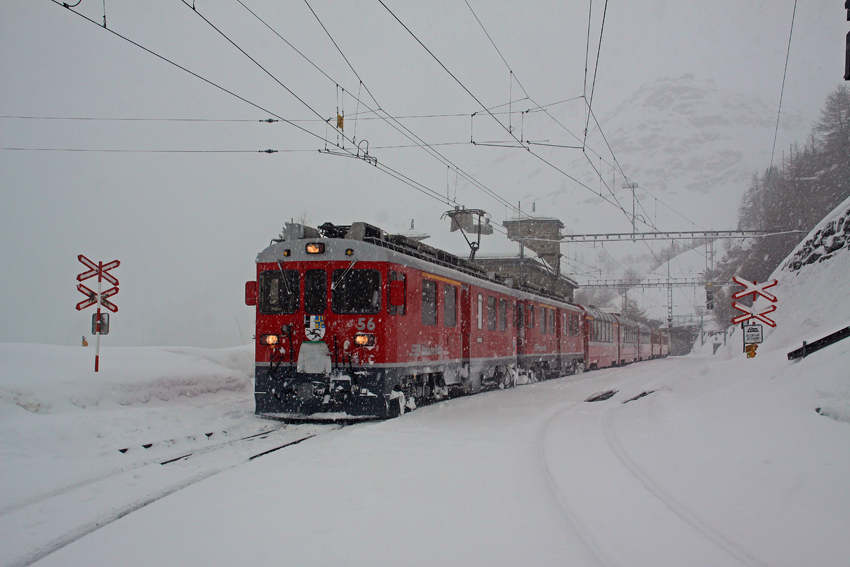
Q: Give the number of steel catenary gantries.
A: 2